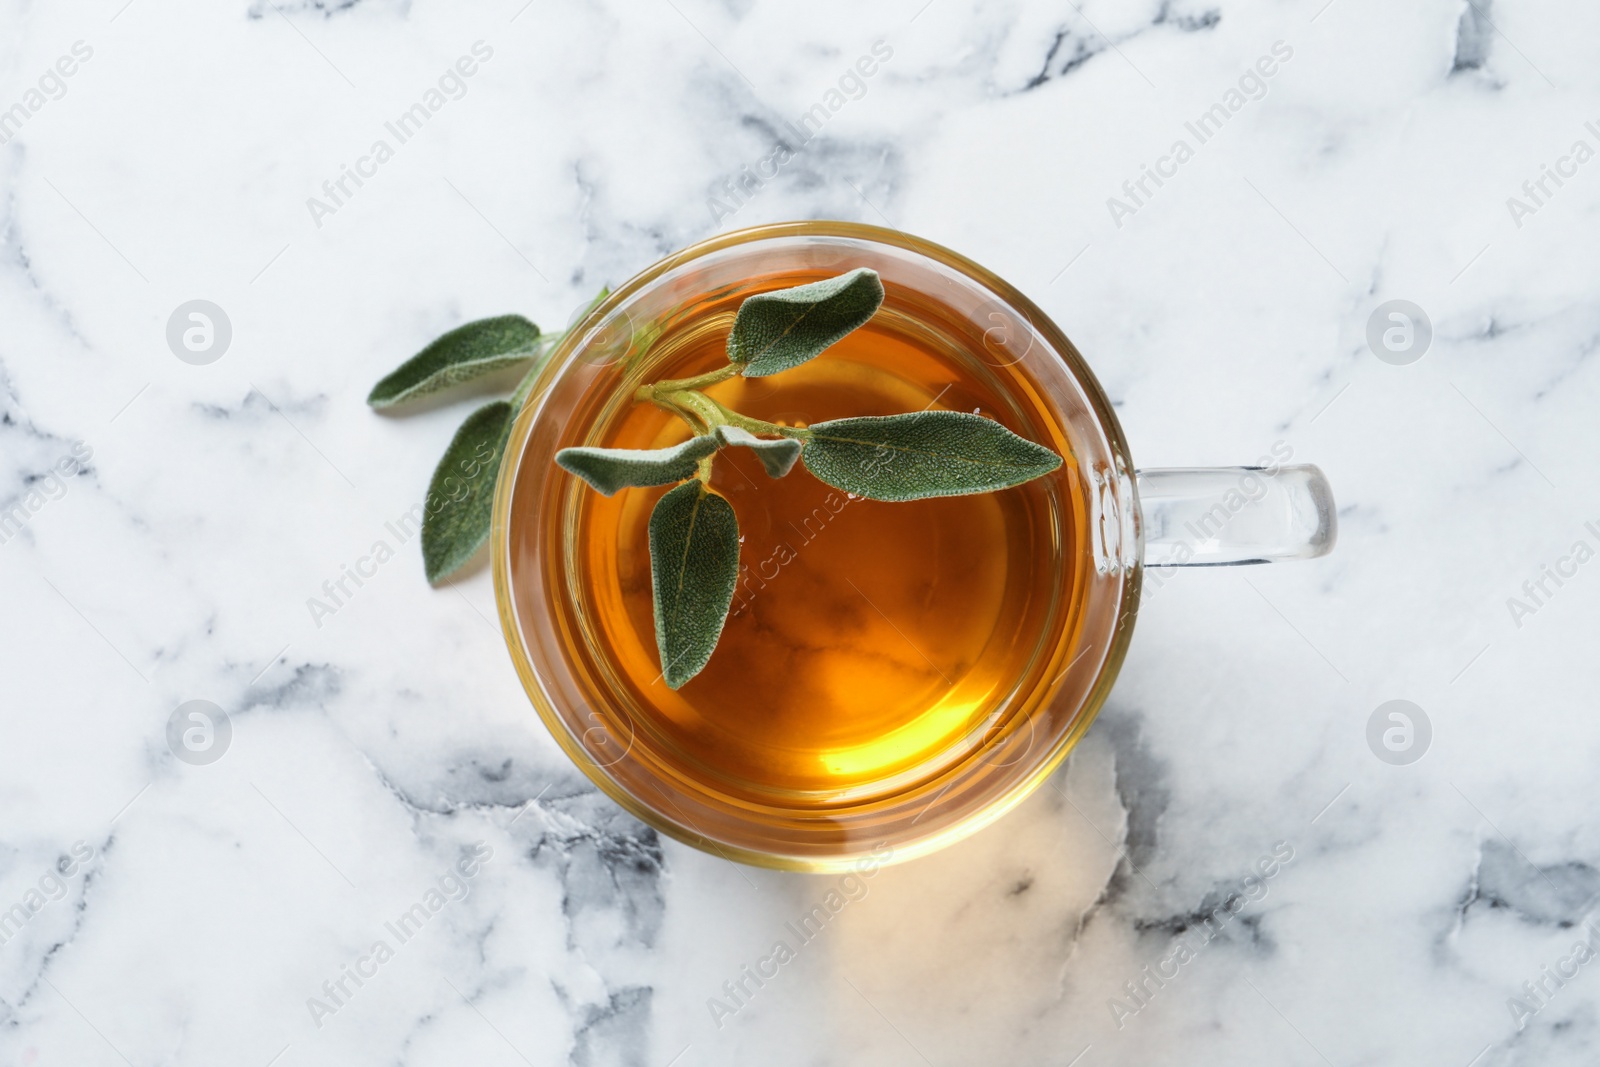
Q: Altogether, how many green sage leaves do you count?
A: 7